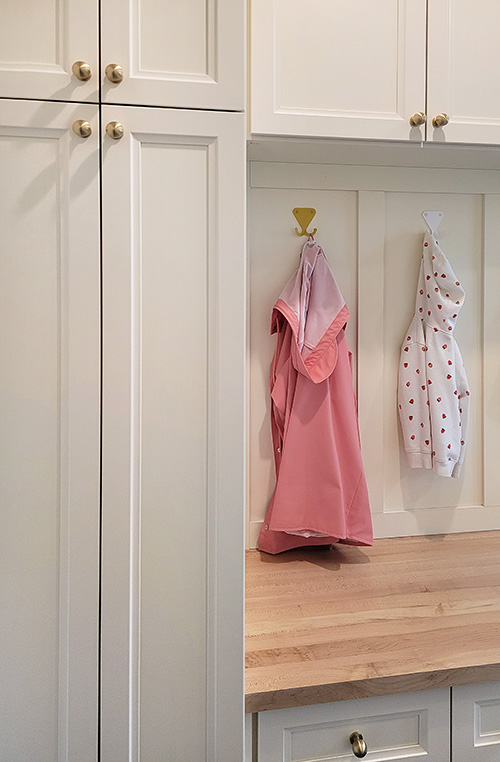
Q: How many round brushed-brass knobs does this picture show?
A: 7